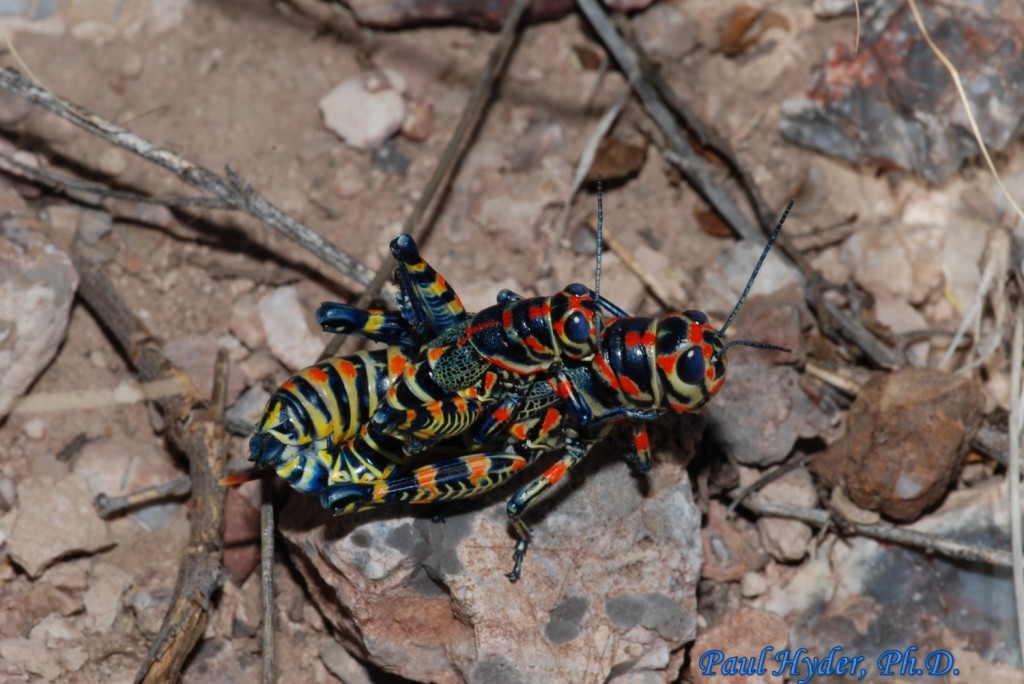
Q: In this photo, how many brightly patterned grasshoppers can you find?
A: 2